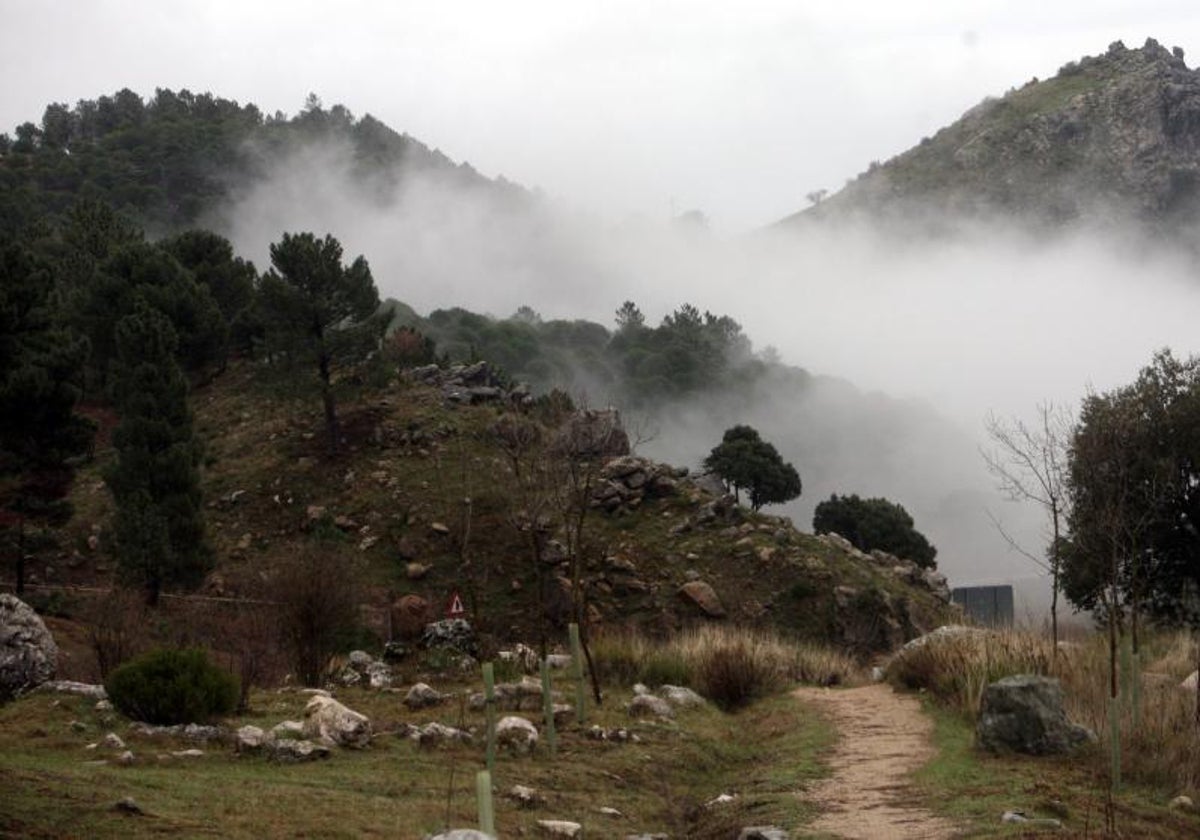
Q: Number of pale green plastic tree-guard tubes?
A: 7